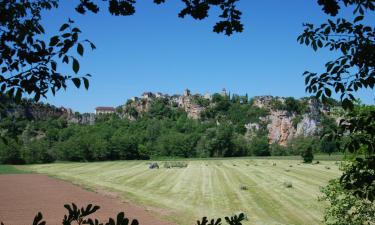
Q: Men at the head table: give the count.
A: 0